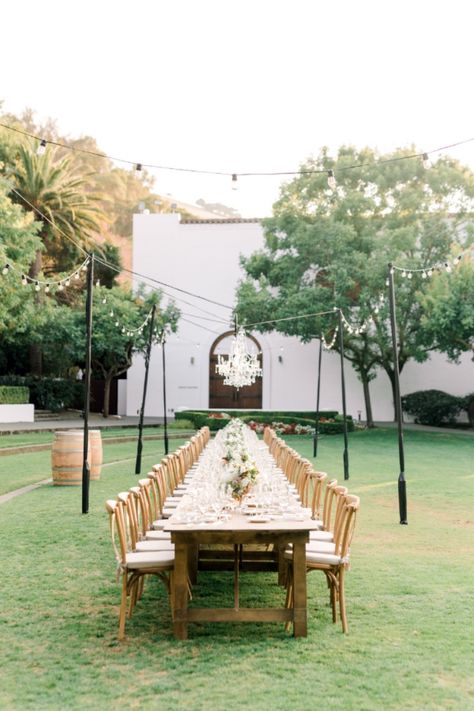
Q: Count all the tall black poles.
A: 6